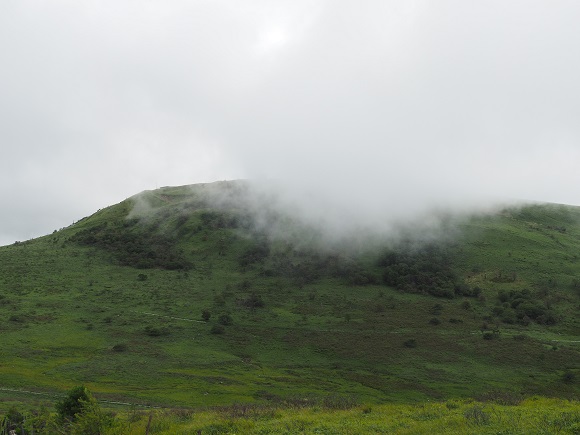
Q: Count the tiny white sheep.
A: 0